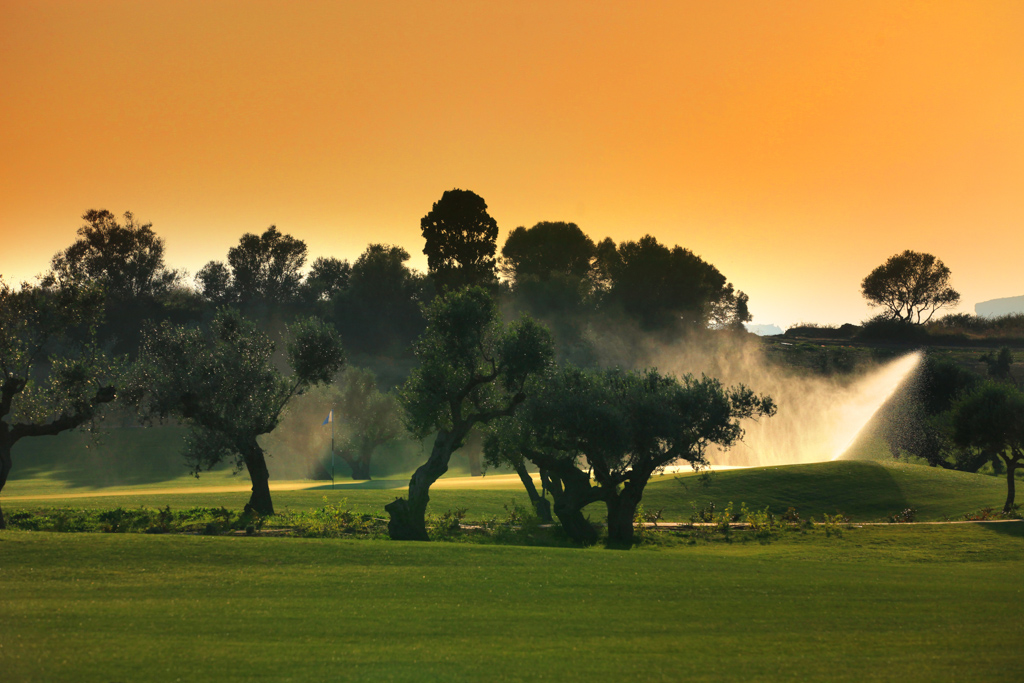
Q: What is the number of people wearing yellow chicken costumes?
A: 0